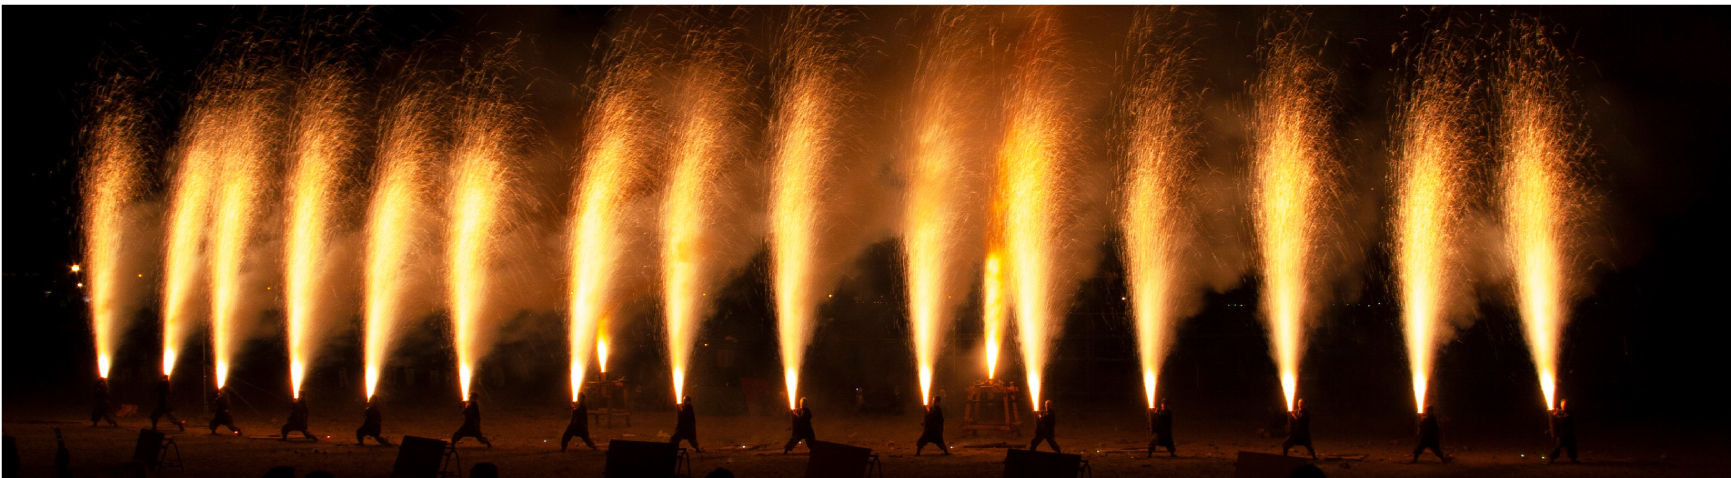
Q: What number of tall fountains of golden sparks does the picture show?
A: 15